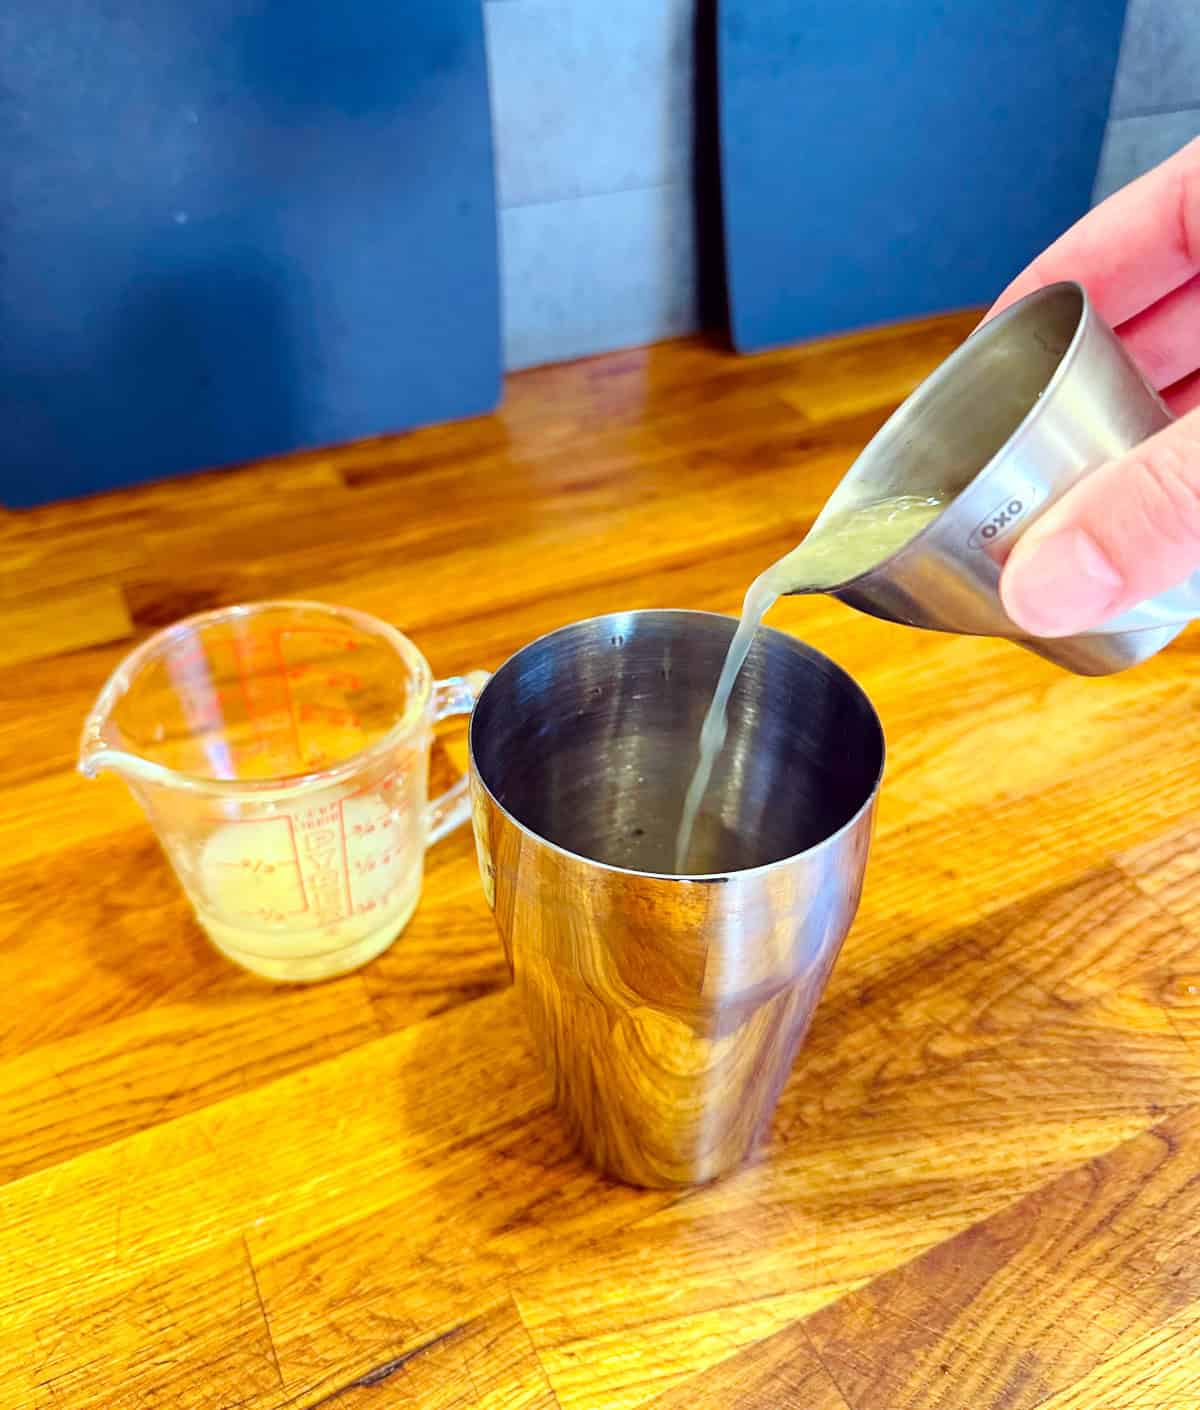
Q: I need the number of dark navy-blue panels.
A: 2